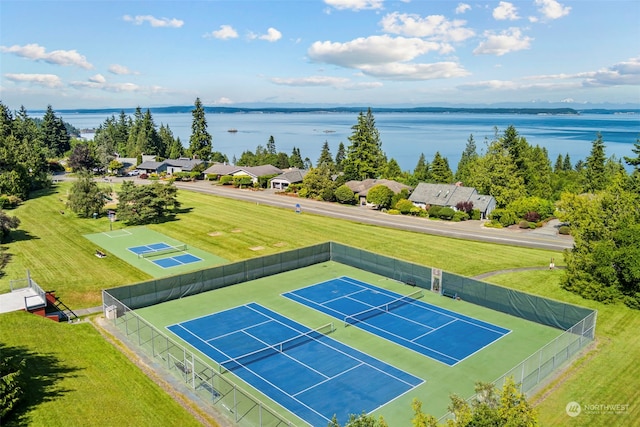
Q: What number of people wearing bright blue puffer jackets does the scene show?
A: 0